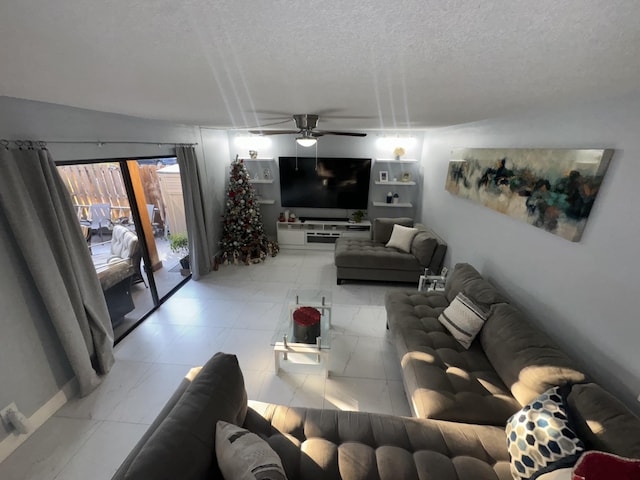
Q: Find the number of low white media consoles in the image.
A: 1